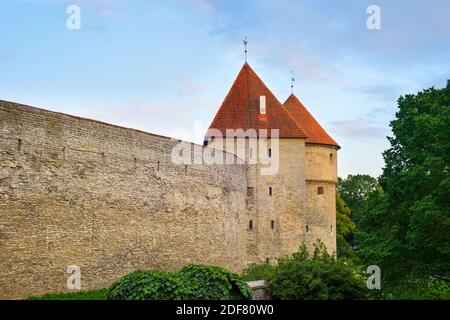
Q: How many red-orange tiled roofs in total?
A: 2